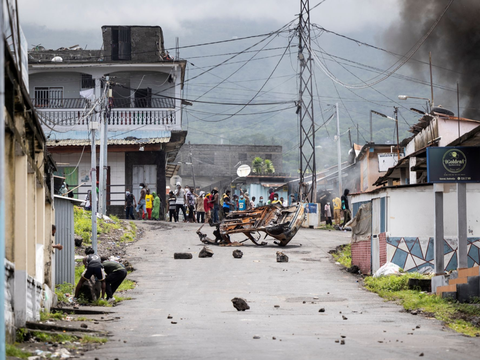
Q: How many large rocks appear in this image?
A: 5